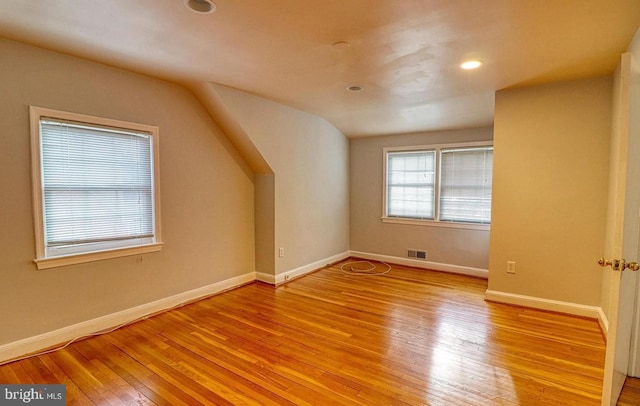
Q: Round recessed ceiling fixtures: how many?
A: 3